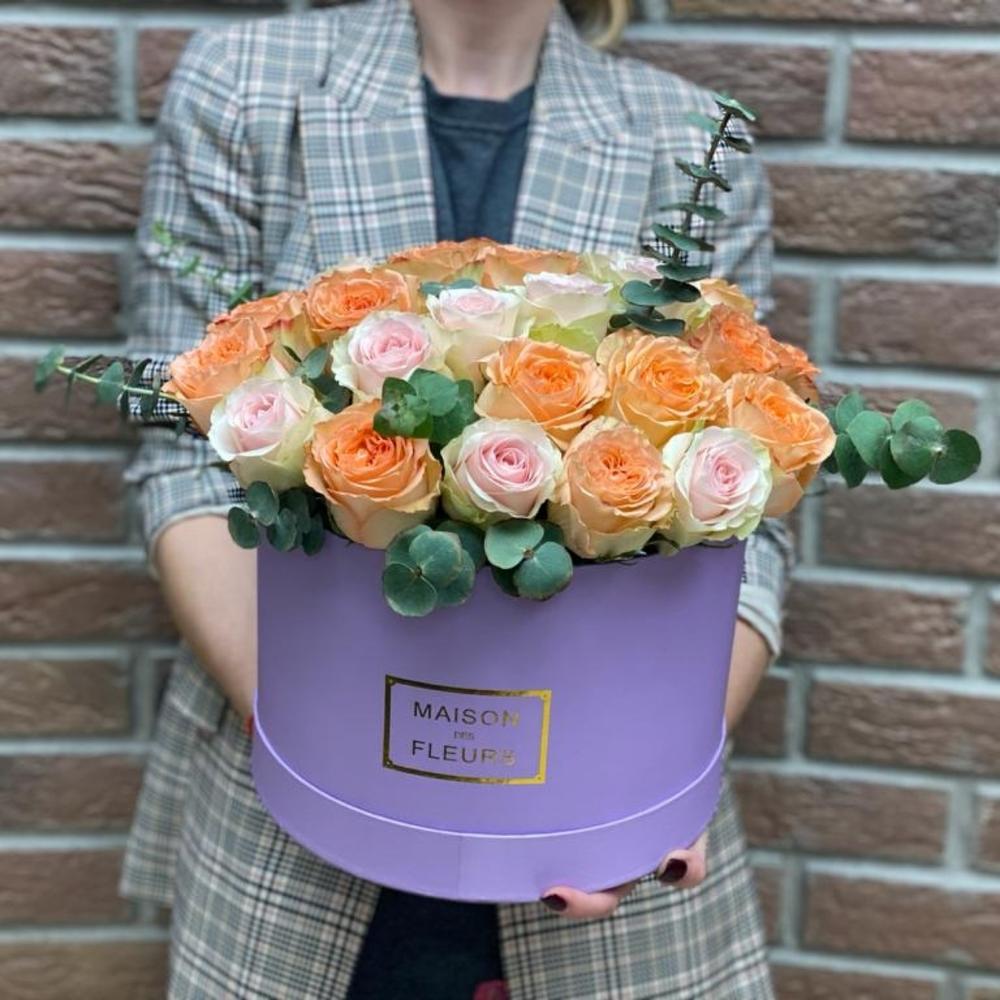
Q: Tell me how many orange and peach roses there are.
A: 13